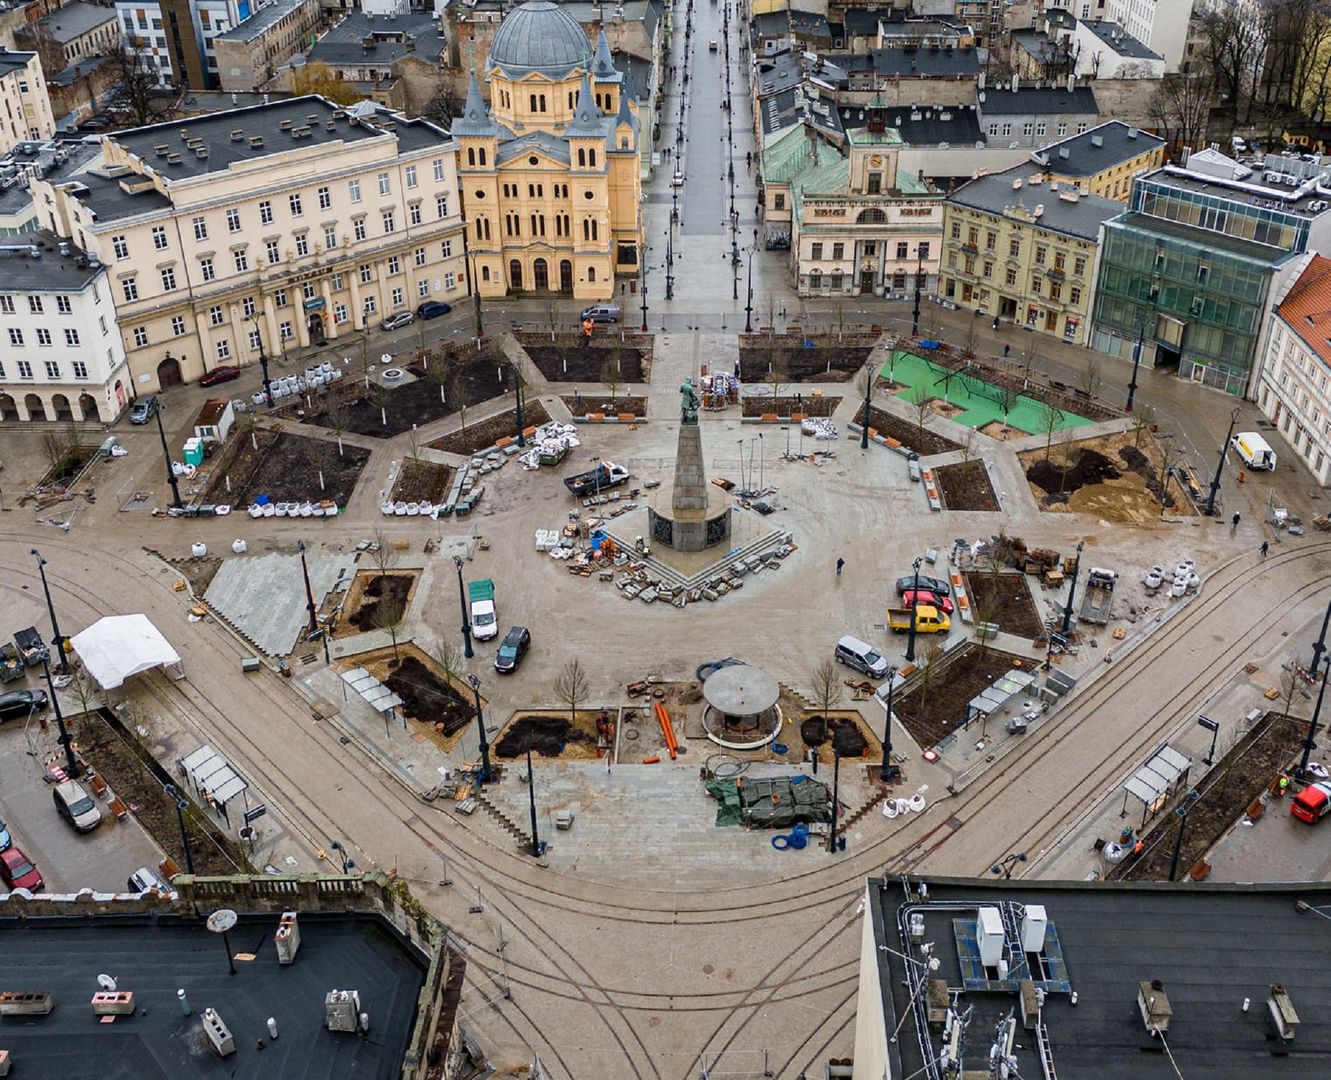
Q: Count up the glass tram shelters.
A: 4